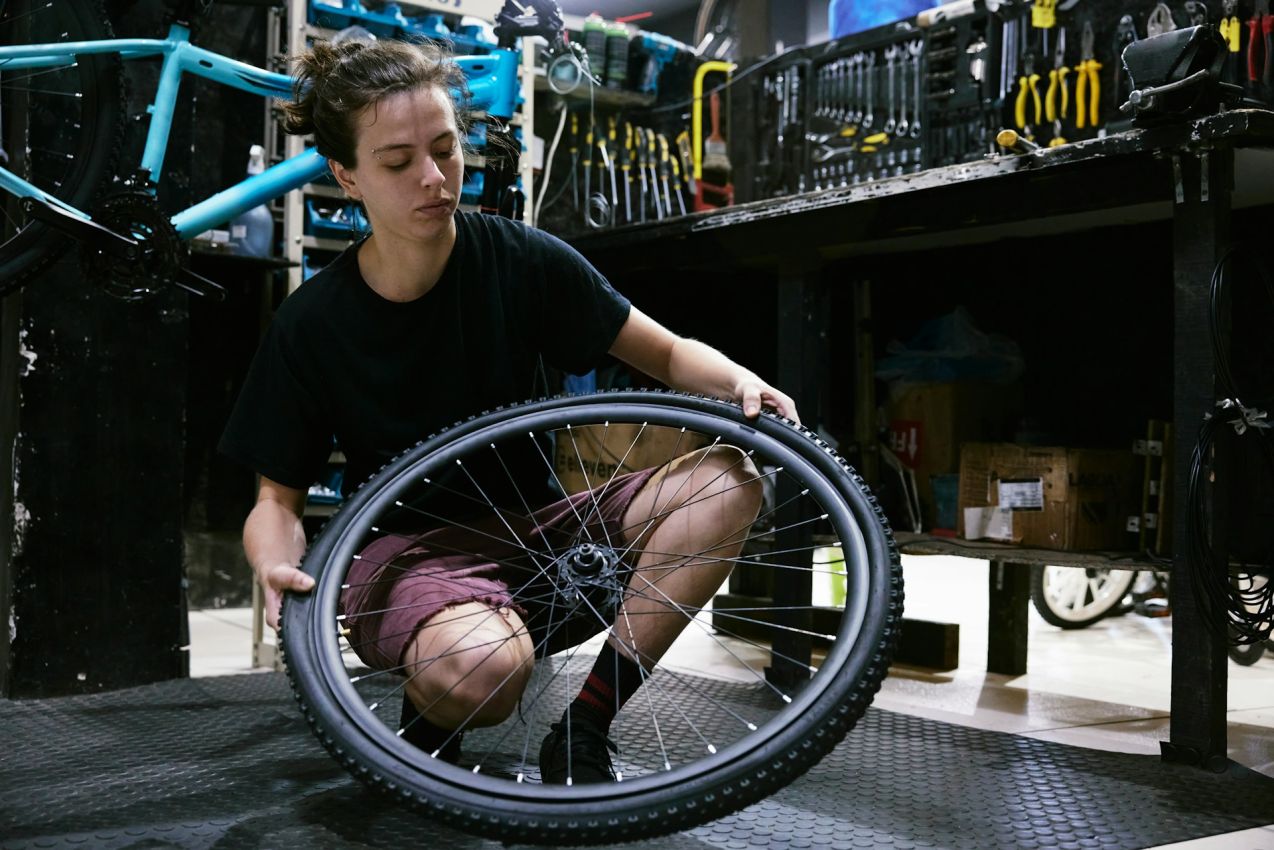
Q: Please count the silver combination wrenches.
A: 10